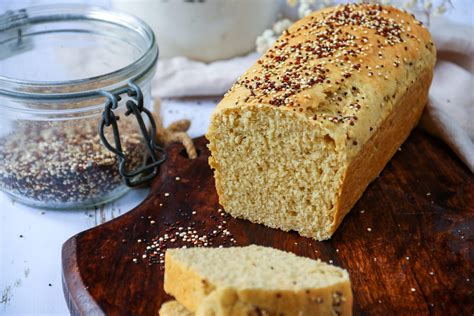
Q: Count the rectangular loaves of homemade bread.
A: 1